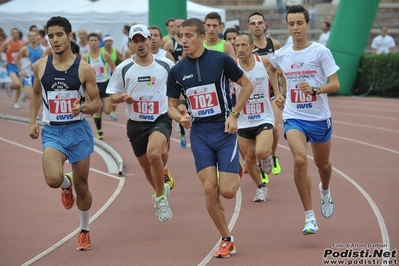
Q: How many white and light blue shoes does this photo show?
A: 2